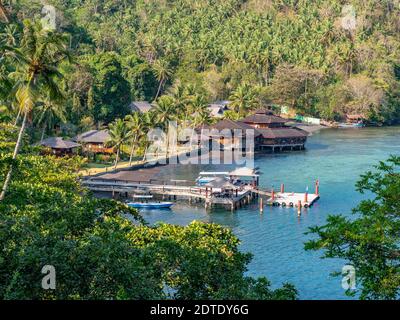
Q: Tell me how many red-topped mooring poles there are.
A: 6